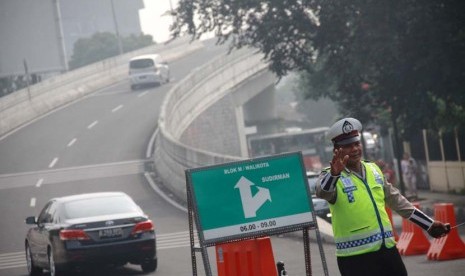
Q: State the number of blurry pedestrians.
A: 2